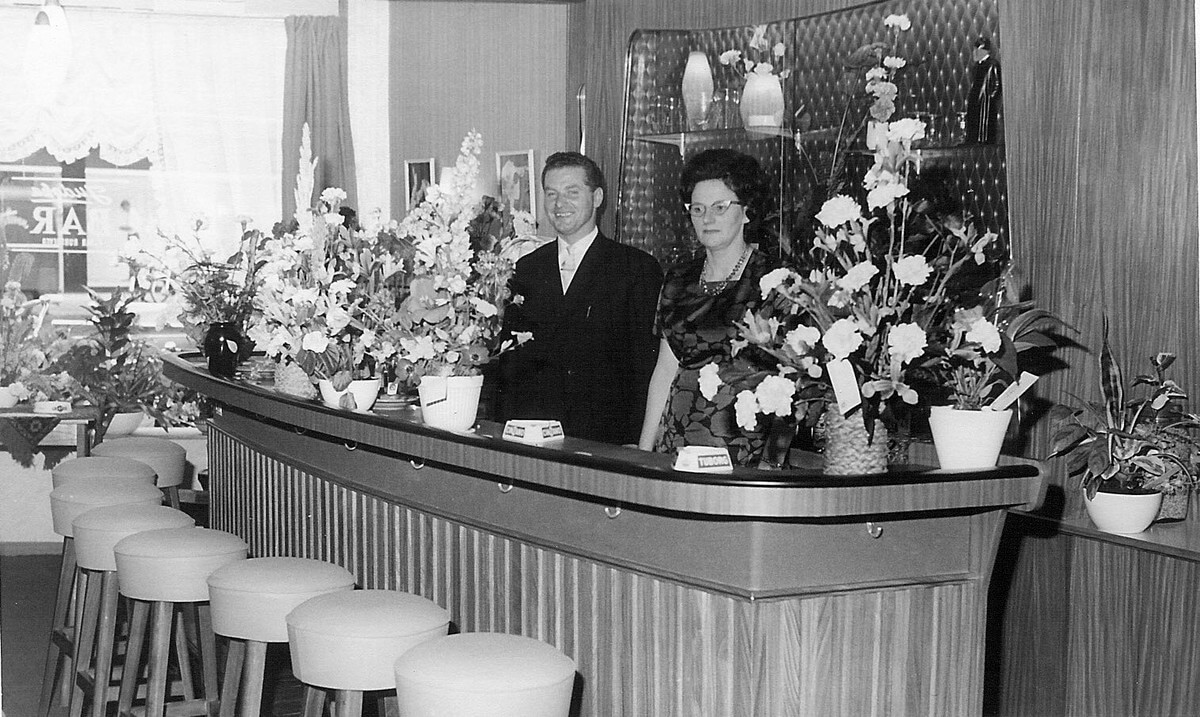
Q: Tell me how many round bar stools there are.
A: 8